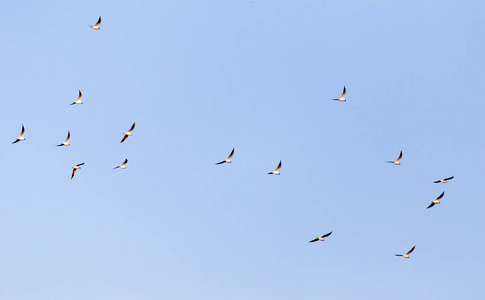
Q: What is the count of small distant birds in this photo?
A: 15